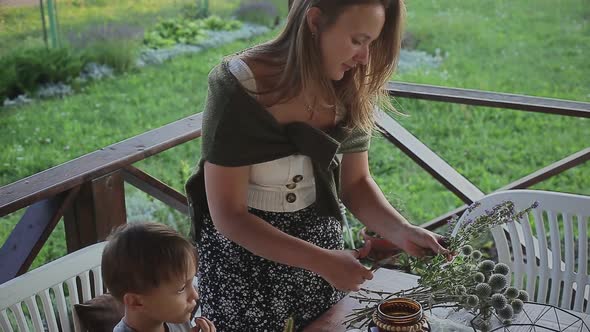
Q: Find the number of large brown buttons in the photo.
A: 3